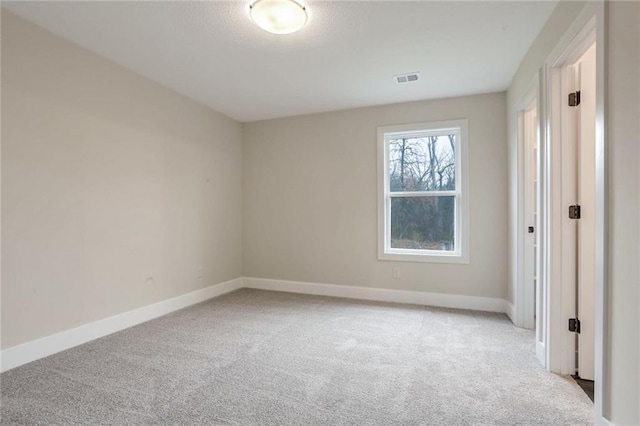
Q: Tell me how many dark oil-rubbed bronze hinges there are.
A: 3